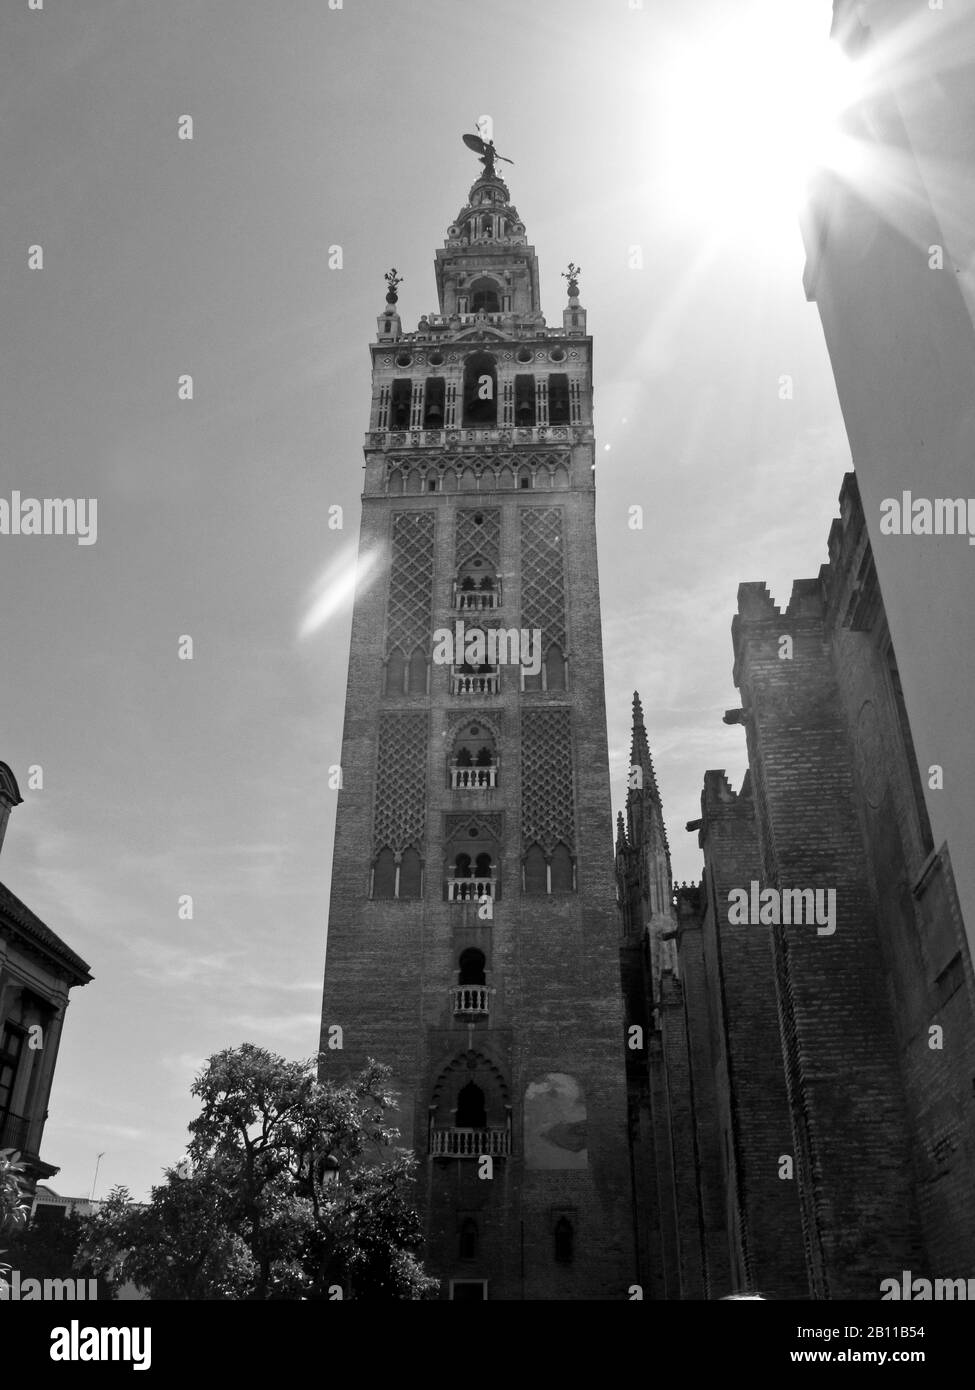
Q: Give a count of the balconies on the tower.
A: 6